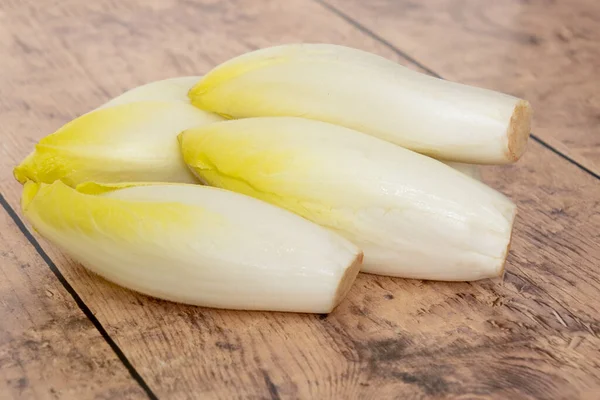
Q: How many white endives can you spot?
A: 4